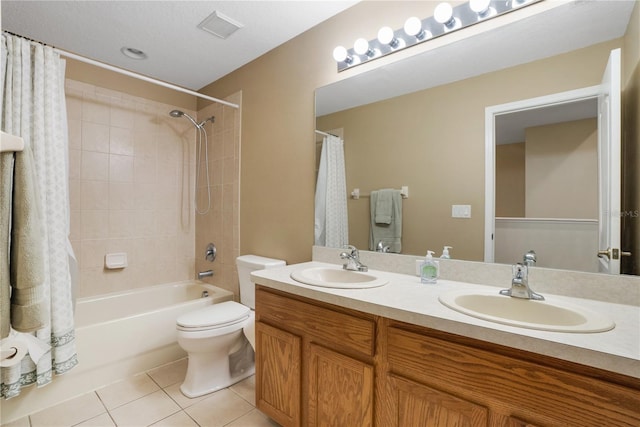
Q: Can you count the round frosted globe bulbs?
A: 6